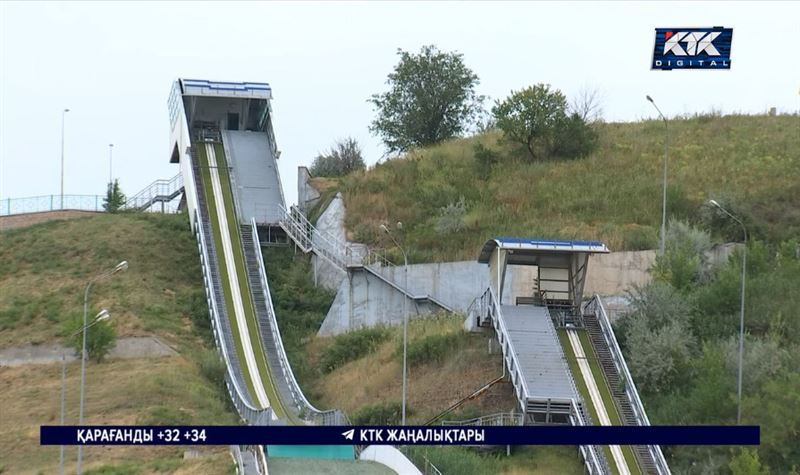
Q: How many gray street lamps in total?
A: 7